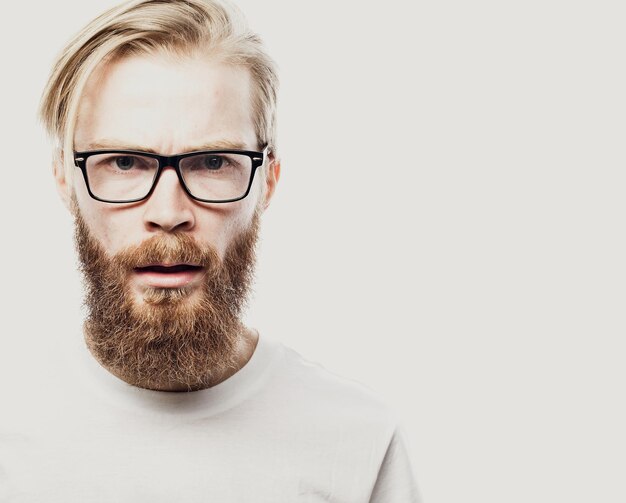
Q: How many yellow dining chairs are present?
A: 0